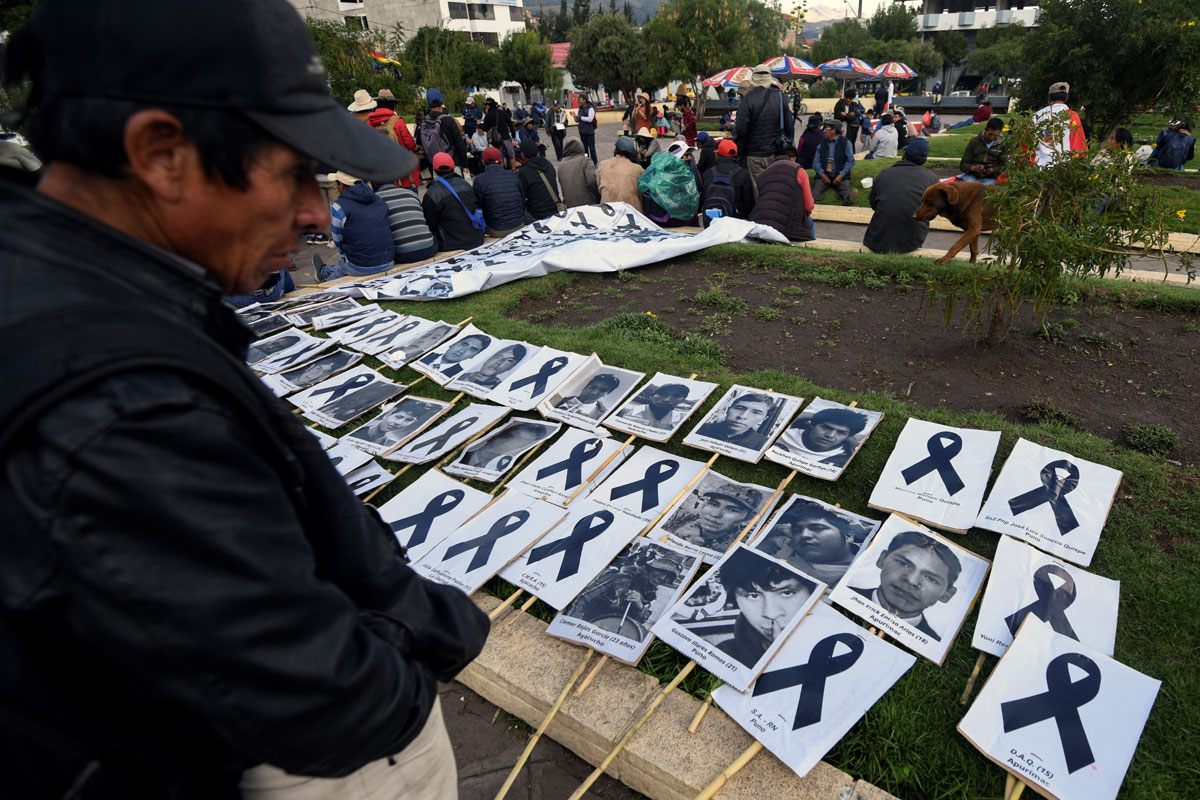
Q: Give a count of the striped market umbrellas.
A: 4